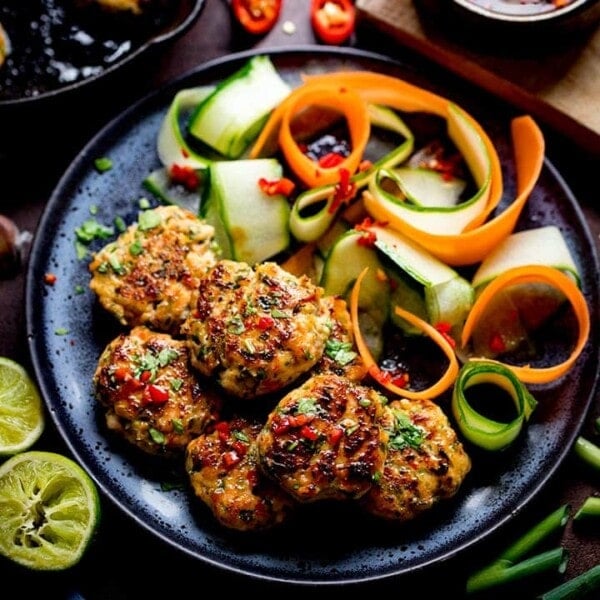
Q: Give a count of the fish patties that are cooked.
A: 7